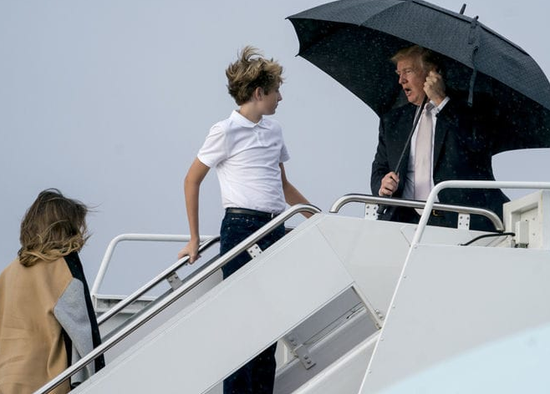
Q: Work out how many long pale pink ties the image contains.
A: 1